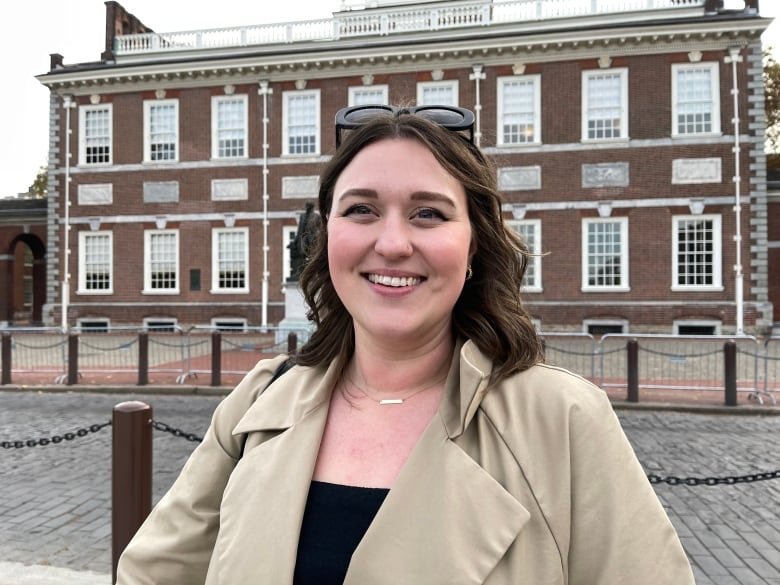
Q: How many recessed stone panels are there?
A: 7